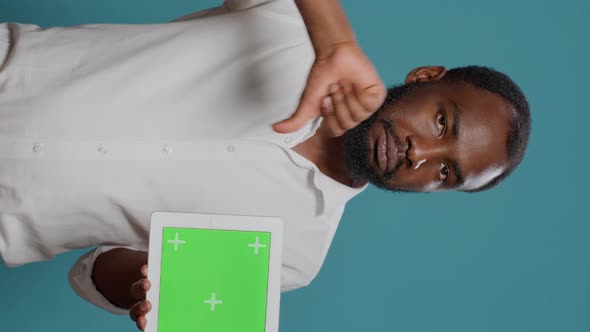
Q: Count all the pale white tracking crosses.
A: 3